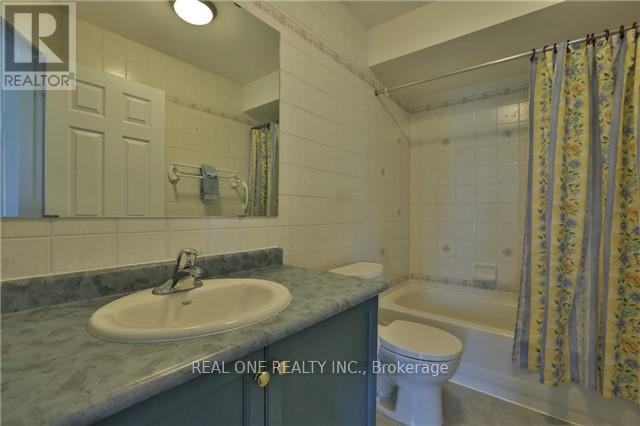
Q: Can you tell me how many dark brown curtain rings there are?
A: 9